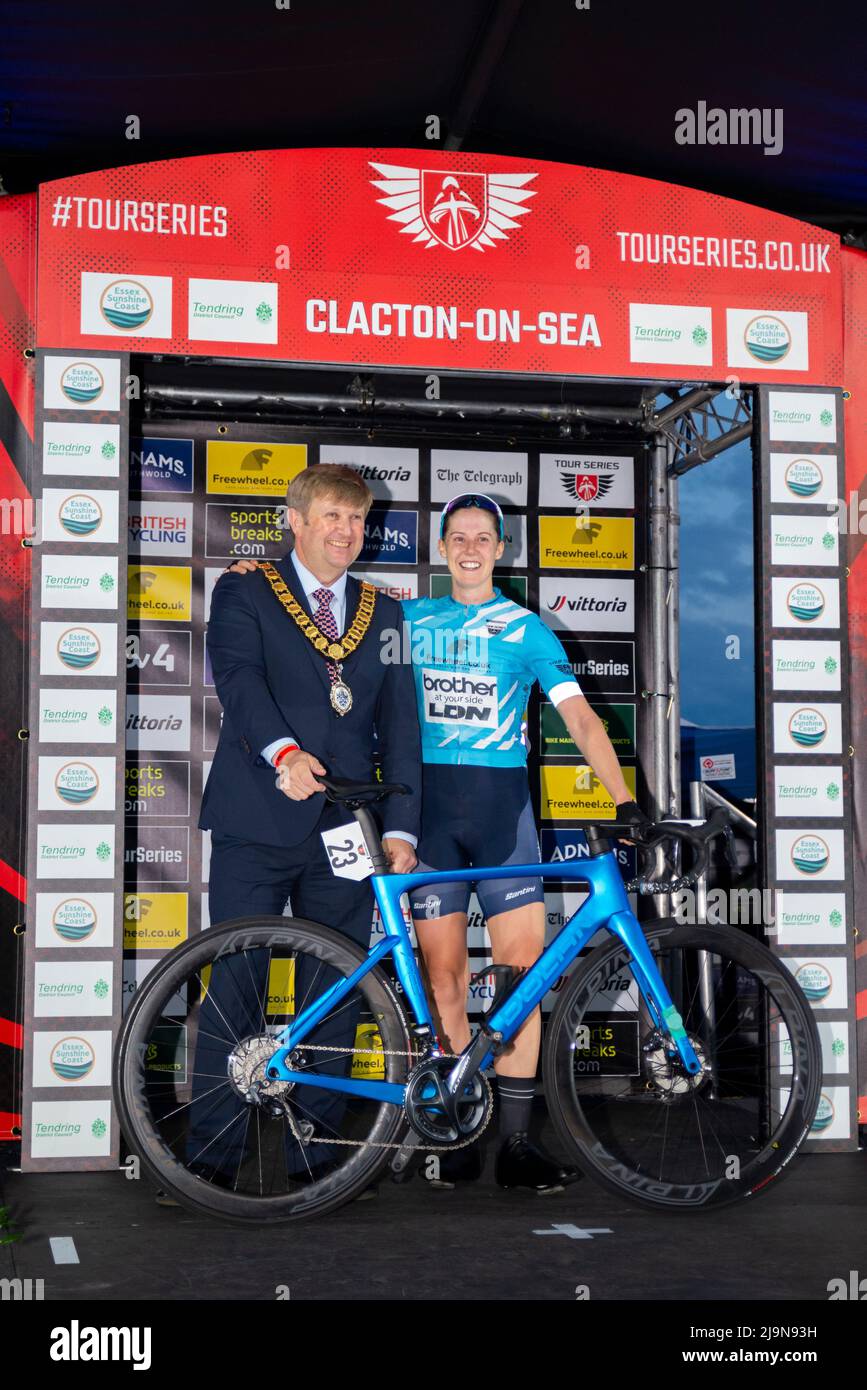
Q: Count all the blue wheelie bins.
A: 0